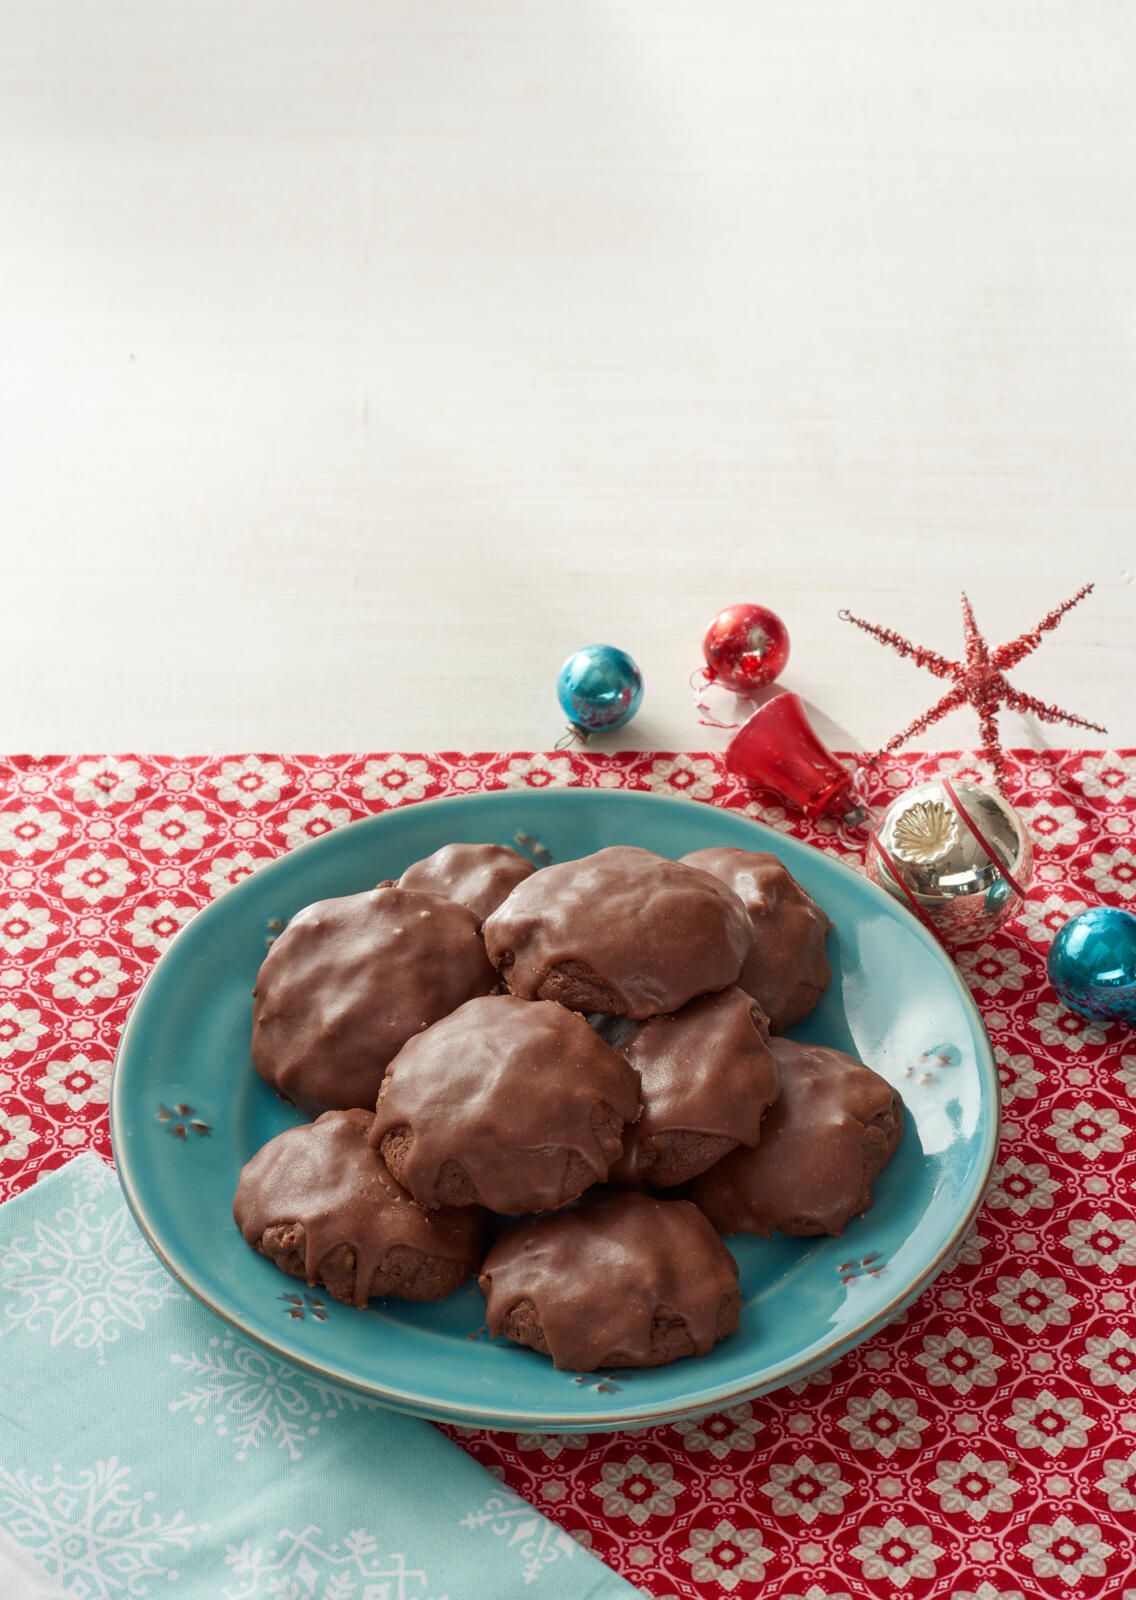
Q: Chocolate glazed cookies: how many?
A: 9